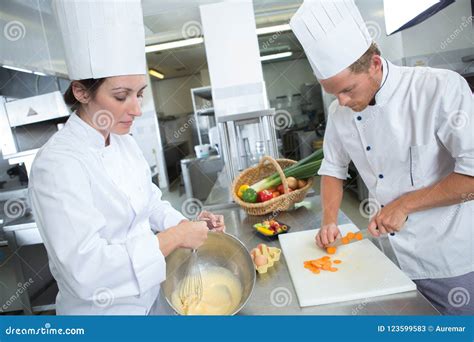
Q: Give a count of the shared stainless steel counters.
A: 1